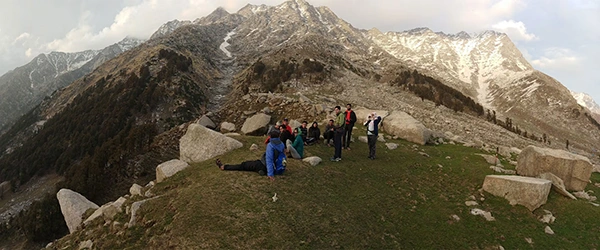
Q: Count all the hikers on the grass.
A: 11